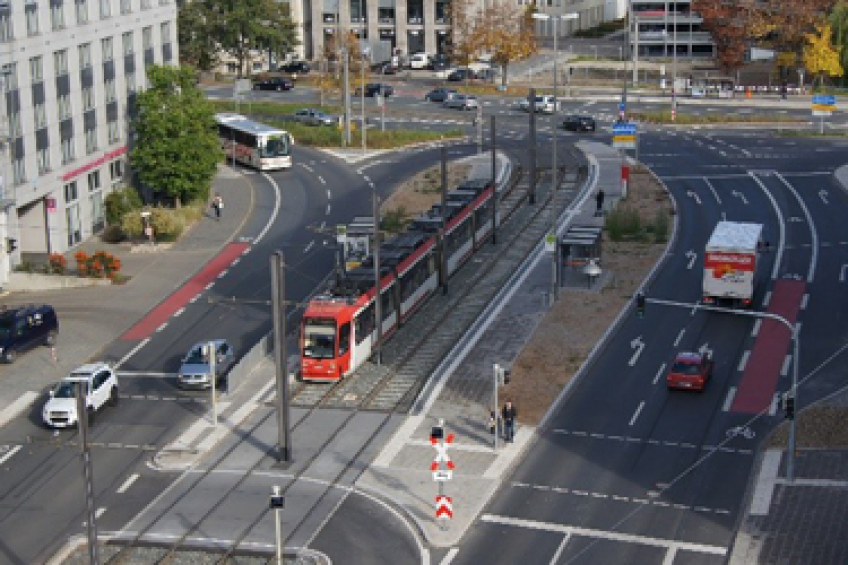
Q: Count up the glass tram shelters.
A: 2